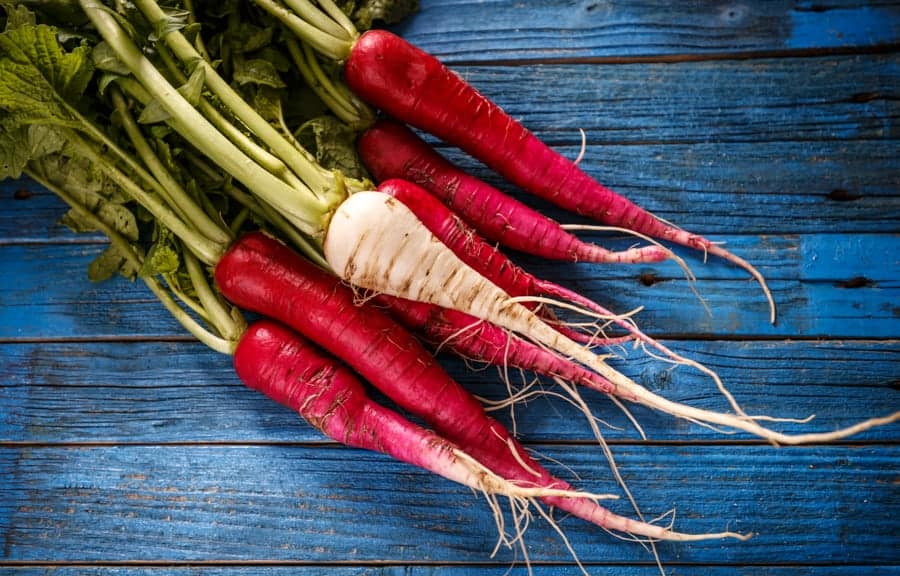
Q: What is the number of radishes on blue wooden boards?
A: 7